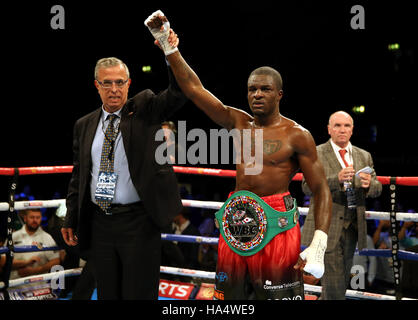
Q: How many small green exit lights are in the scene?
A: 3